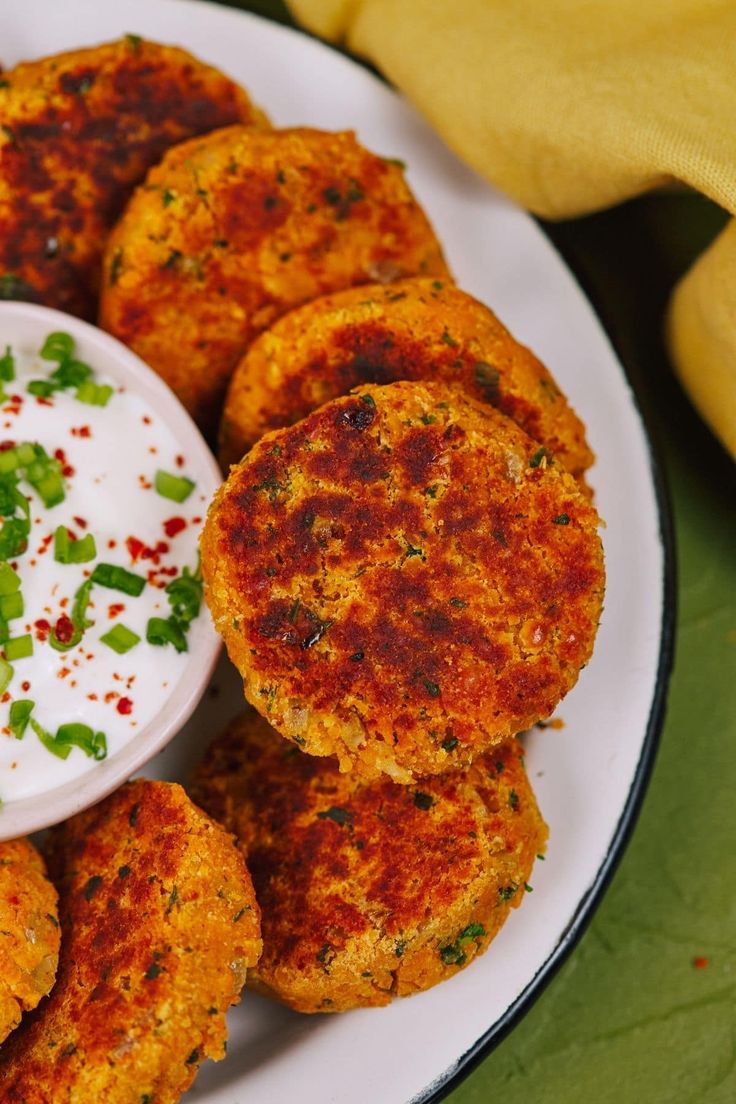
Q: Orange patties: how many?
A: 7